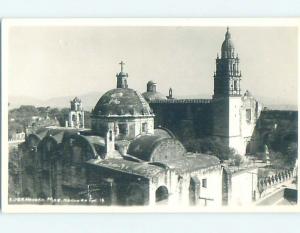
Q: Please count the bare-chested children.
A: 0